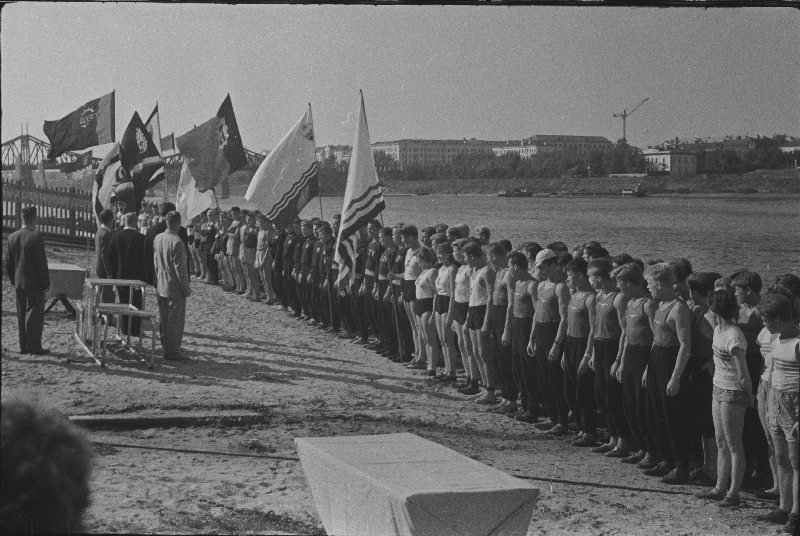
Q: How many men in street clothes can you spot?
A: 5